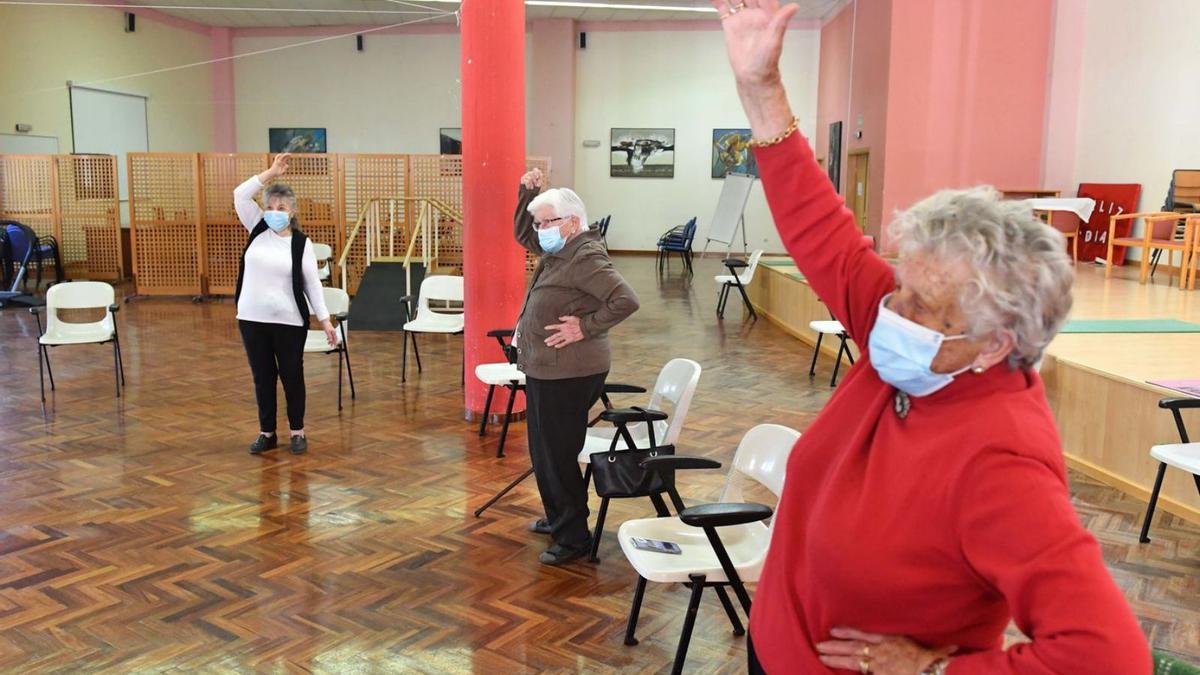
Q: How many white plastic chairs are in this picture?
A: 10